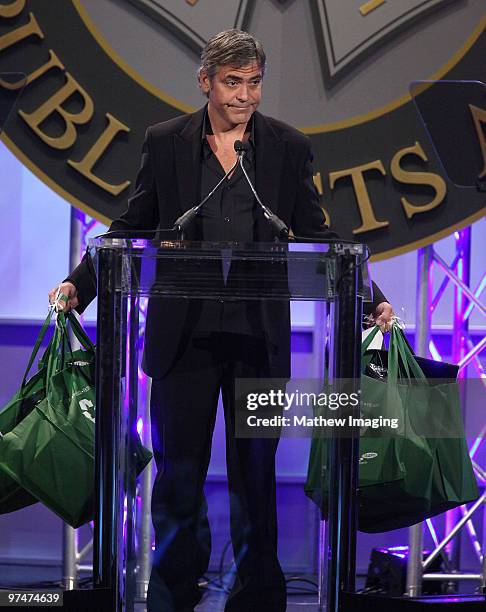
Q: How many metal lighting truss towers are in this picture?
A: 2